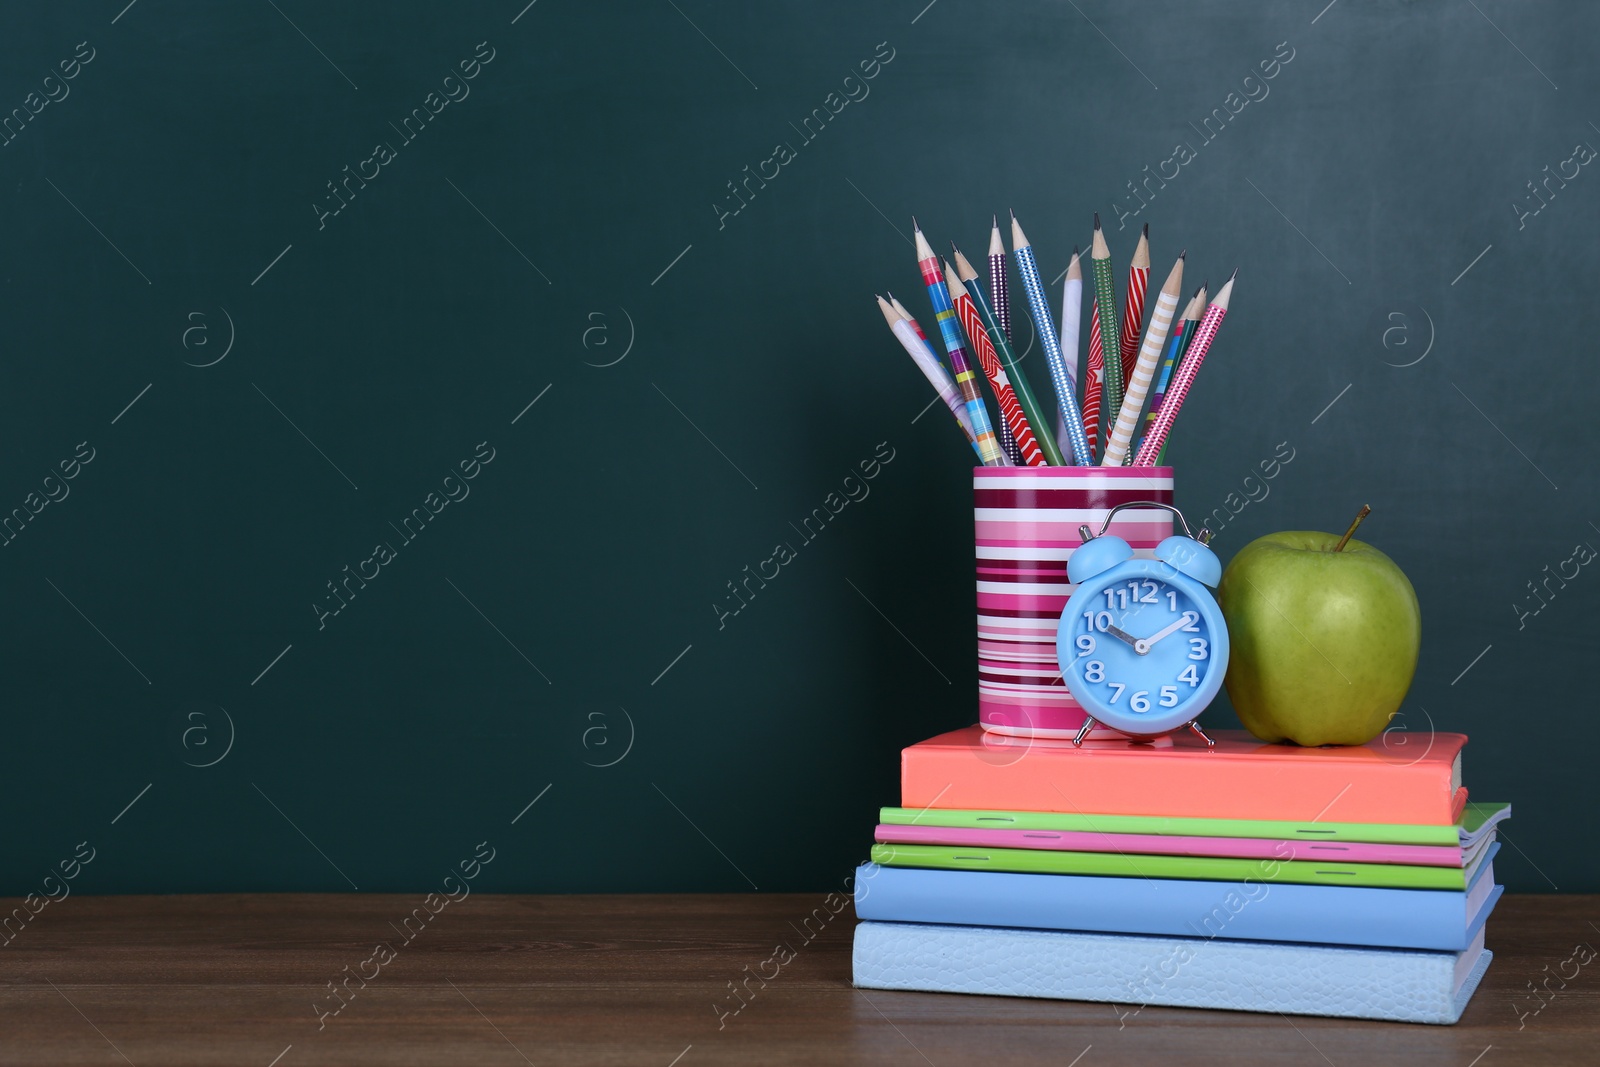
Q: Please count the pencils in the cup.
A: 15